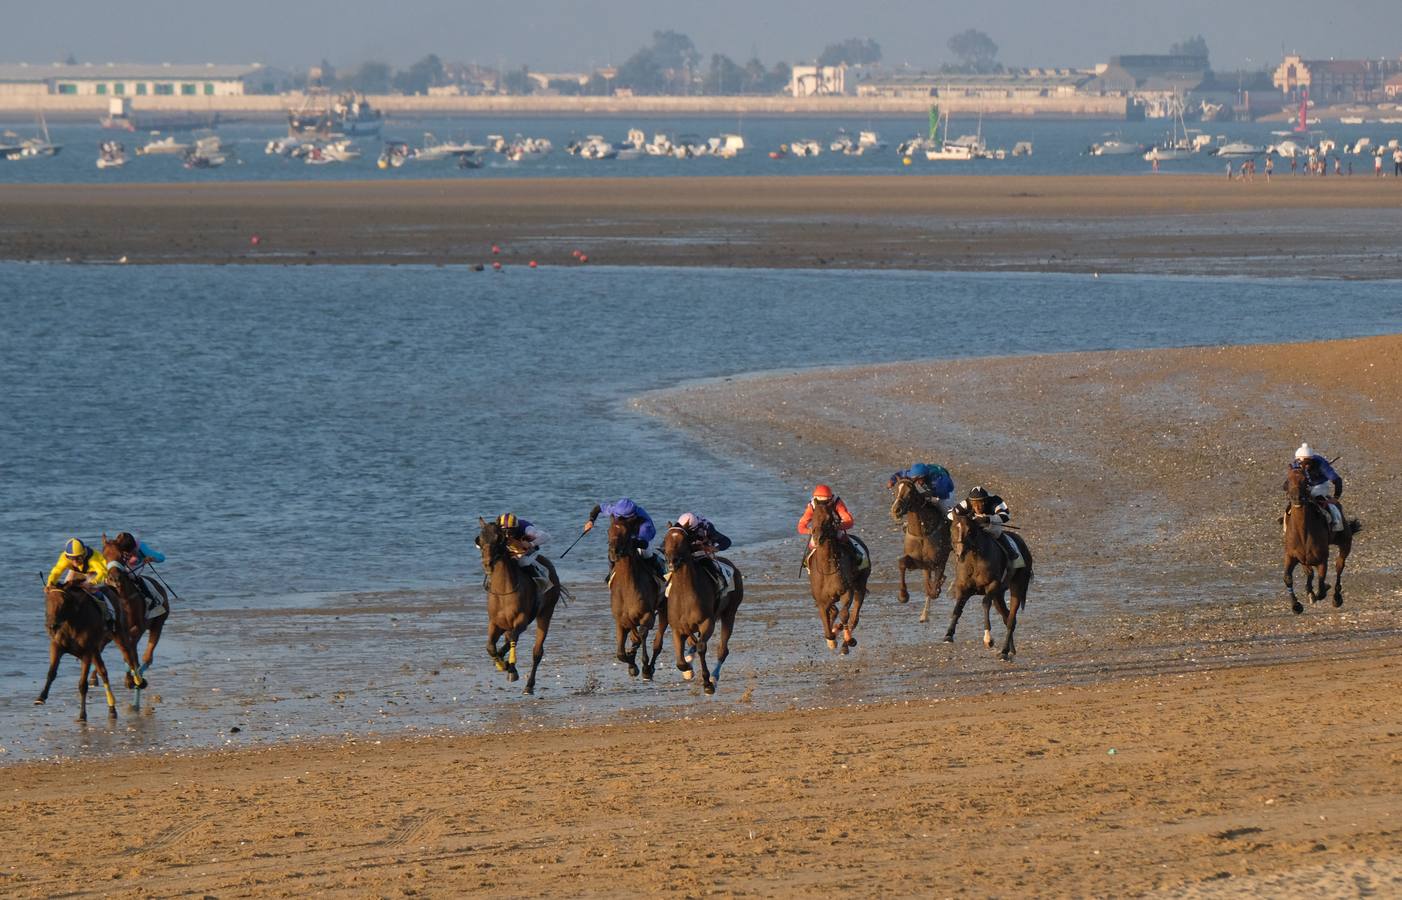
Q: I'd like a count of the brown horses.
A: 9